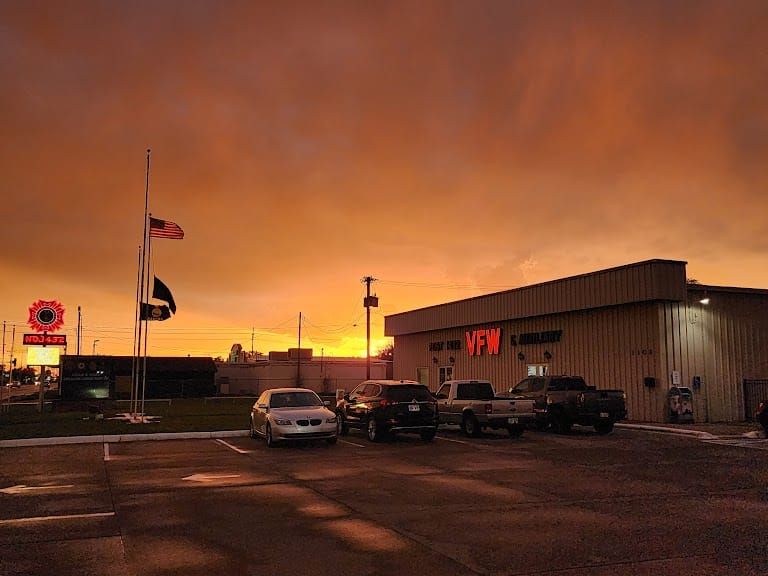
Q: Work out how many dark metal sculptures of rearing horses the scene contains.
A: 0